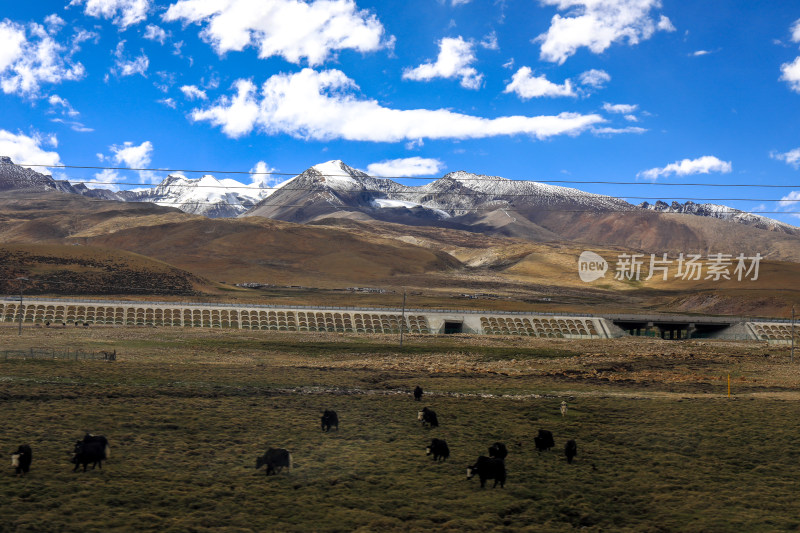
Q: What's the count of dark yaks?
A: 12